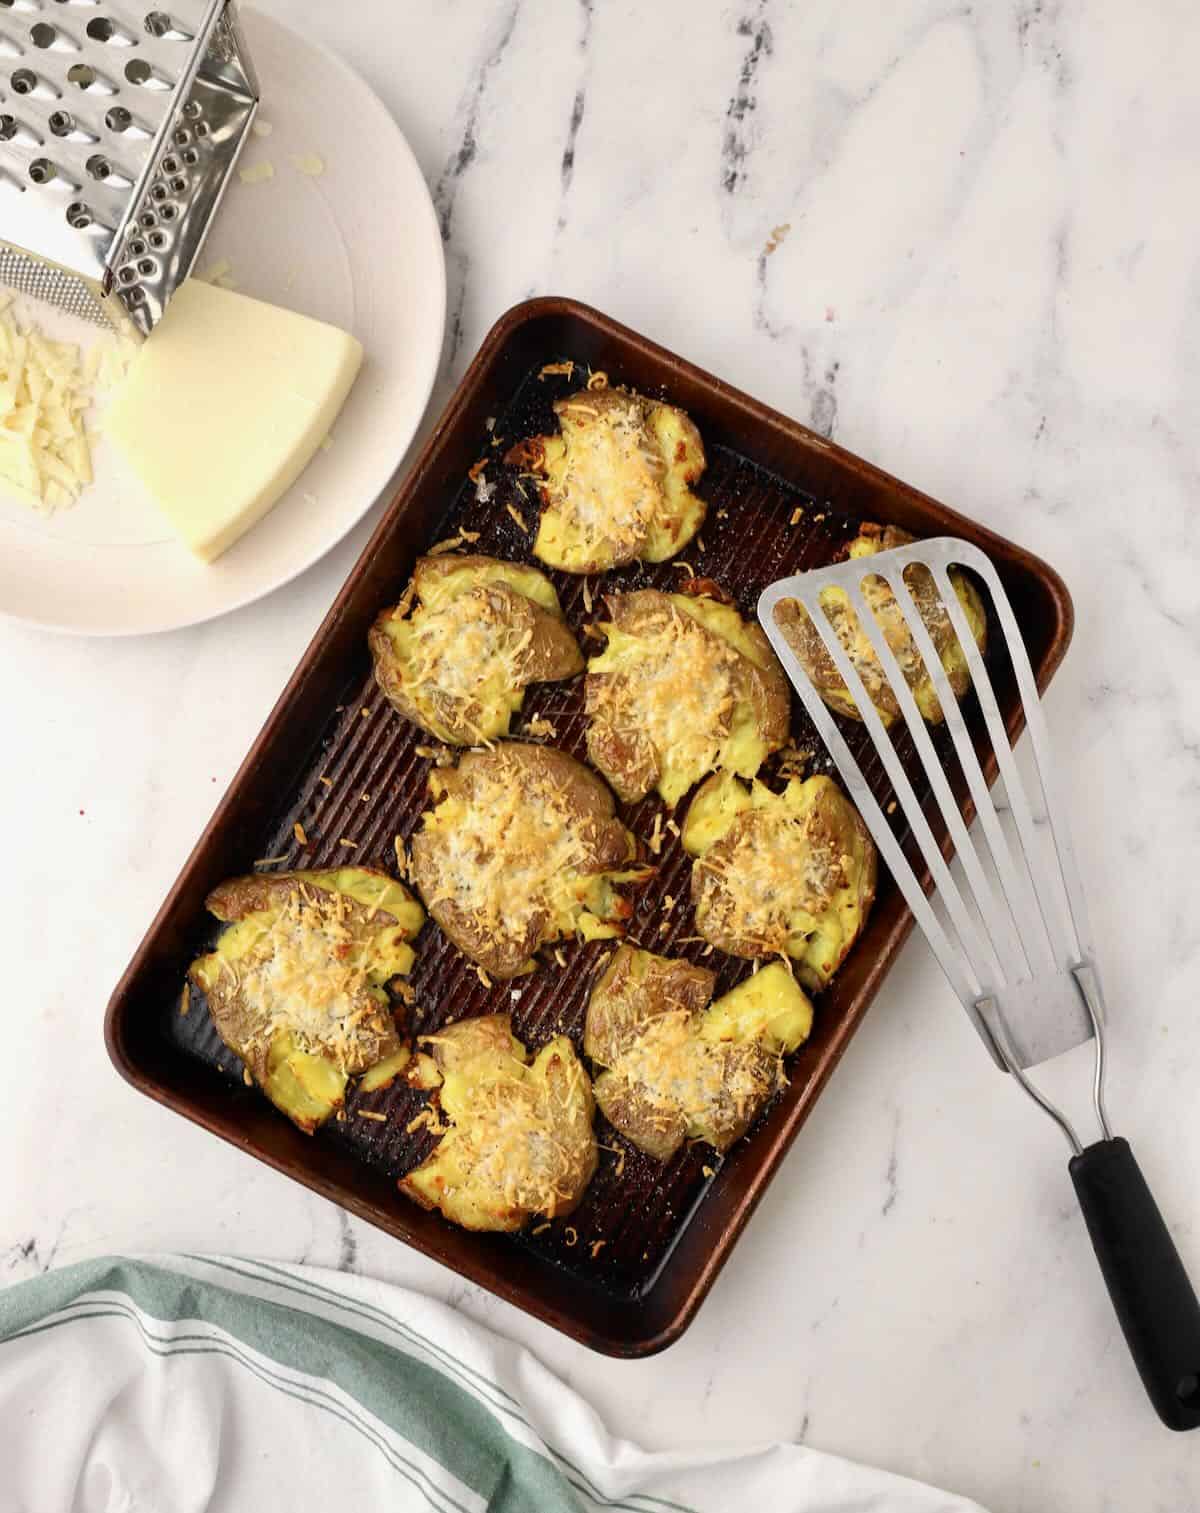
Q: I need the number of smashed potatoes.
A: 9